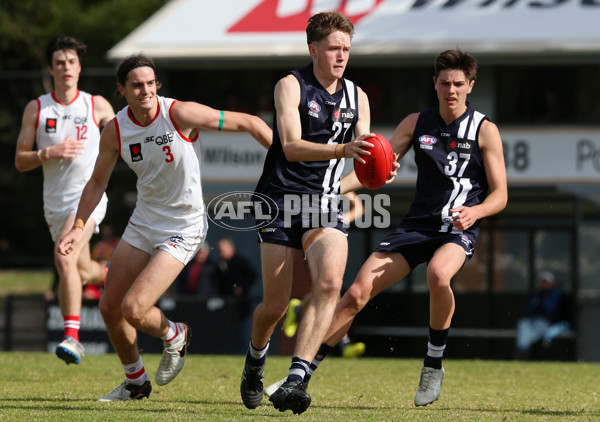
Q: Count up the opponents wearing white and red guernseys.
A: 2